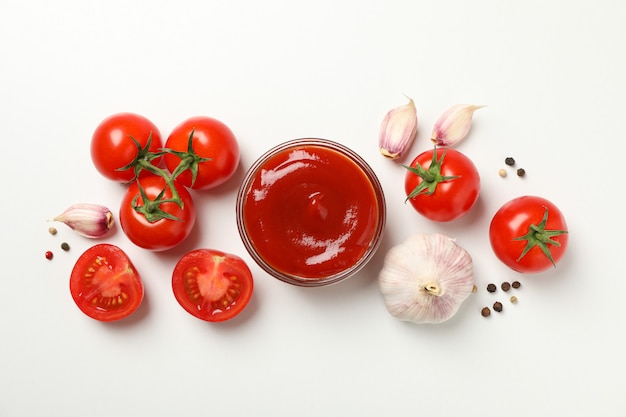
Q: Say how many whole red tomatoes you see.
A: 5